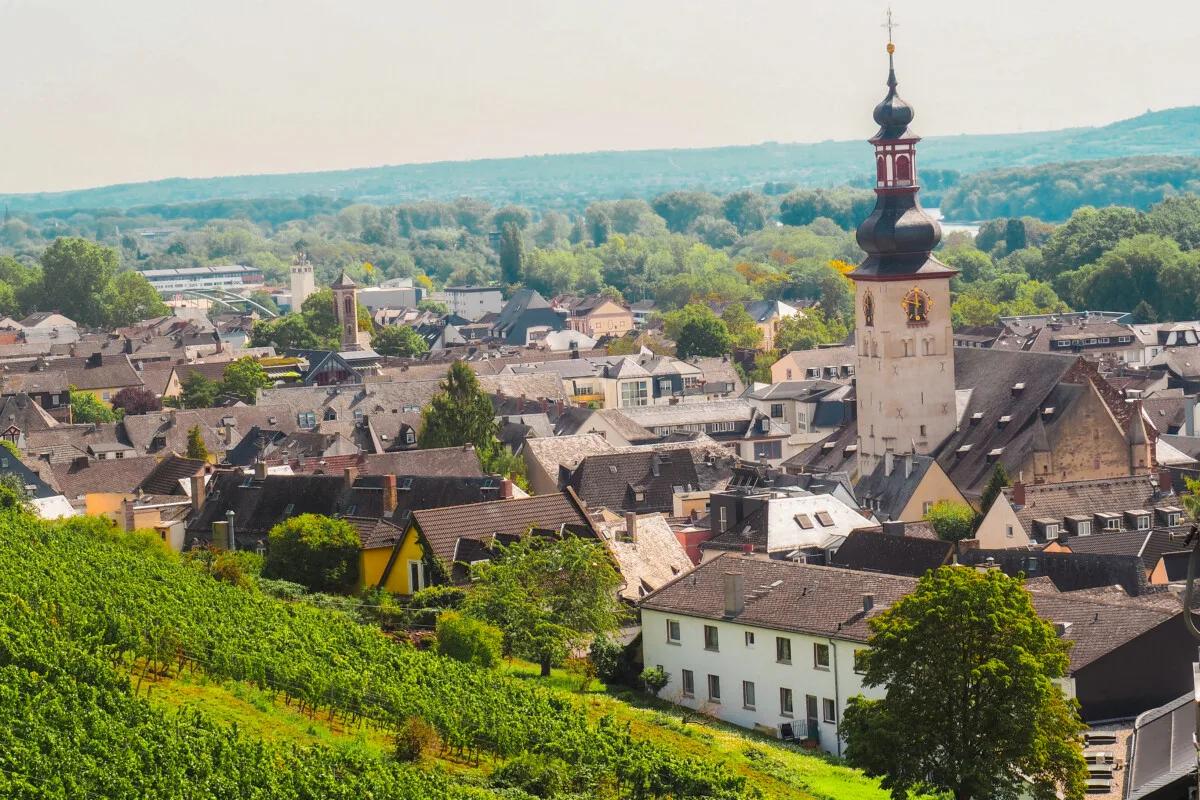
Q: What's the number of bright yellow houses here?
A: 1